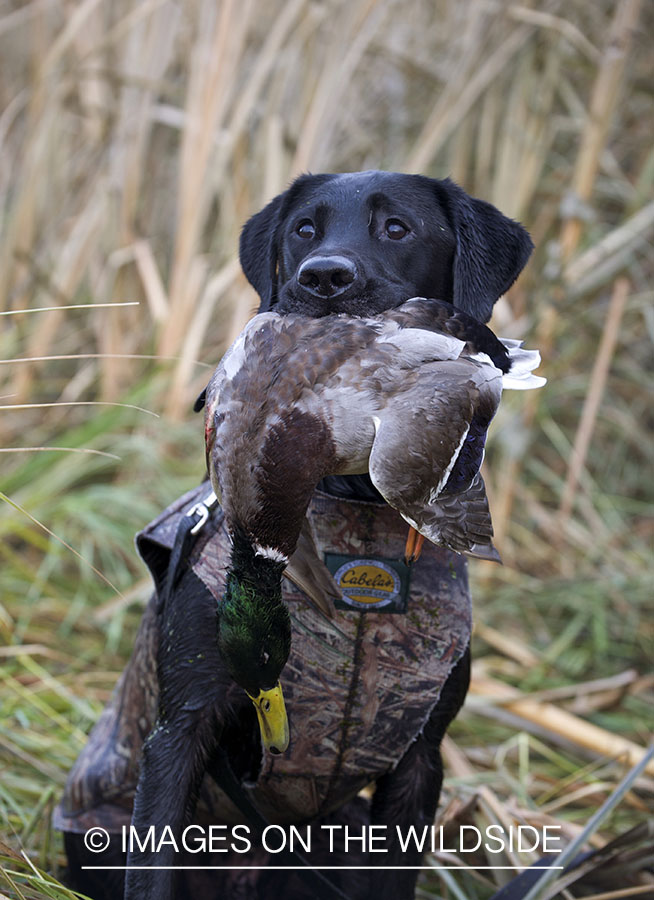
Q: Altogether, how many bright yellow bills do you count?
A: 1